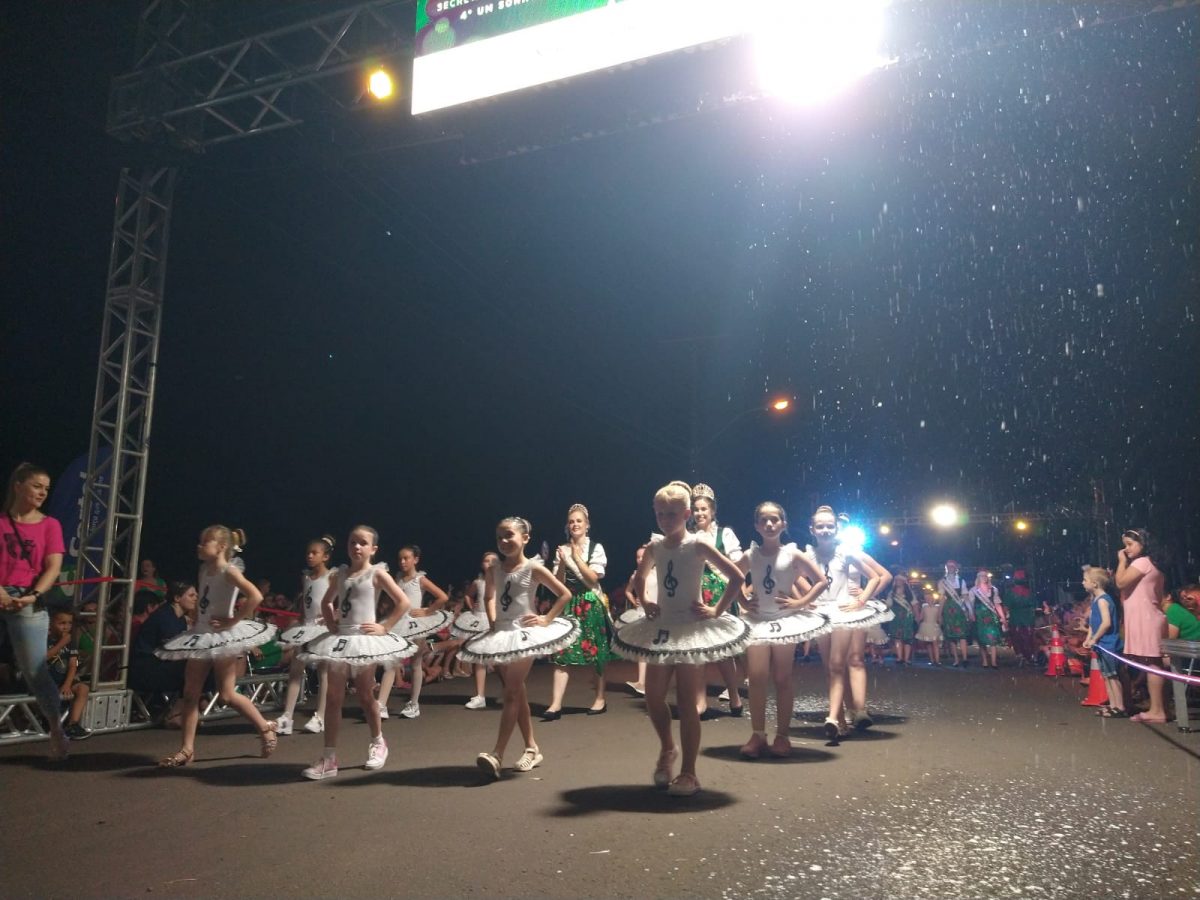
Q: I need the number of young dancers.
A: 11